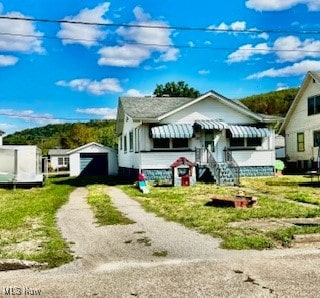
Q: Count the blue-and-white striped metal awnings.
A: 3